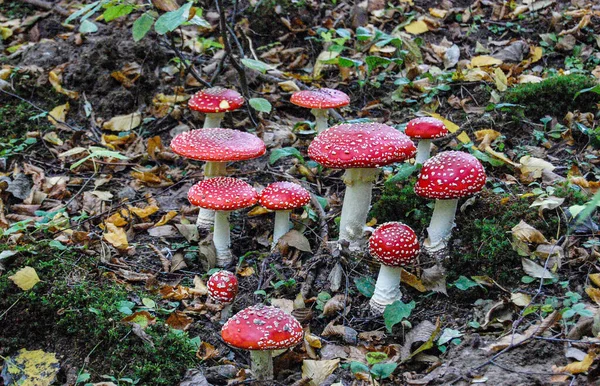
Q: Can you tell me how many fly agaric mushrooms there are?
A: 11